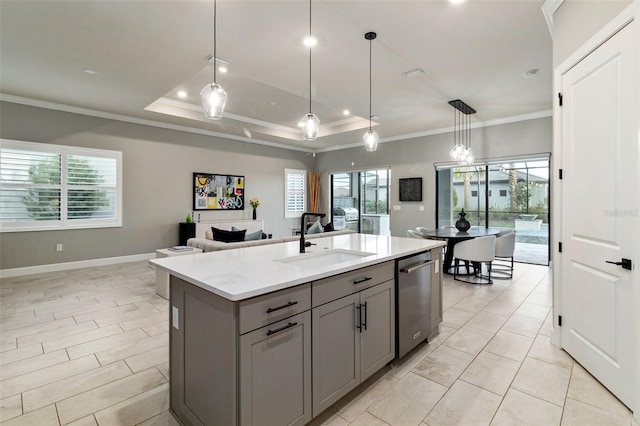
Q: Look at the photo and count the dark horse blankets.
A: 0